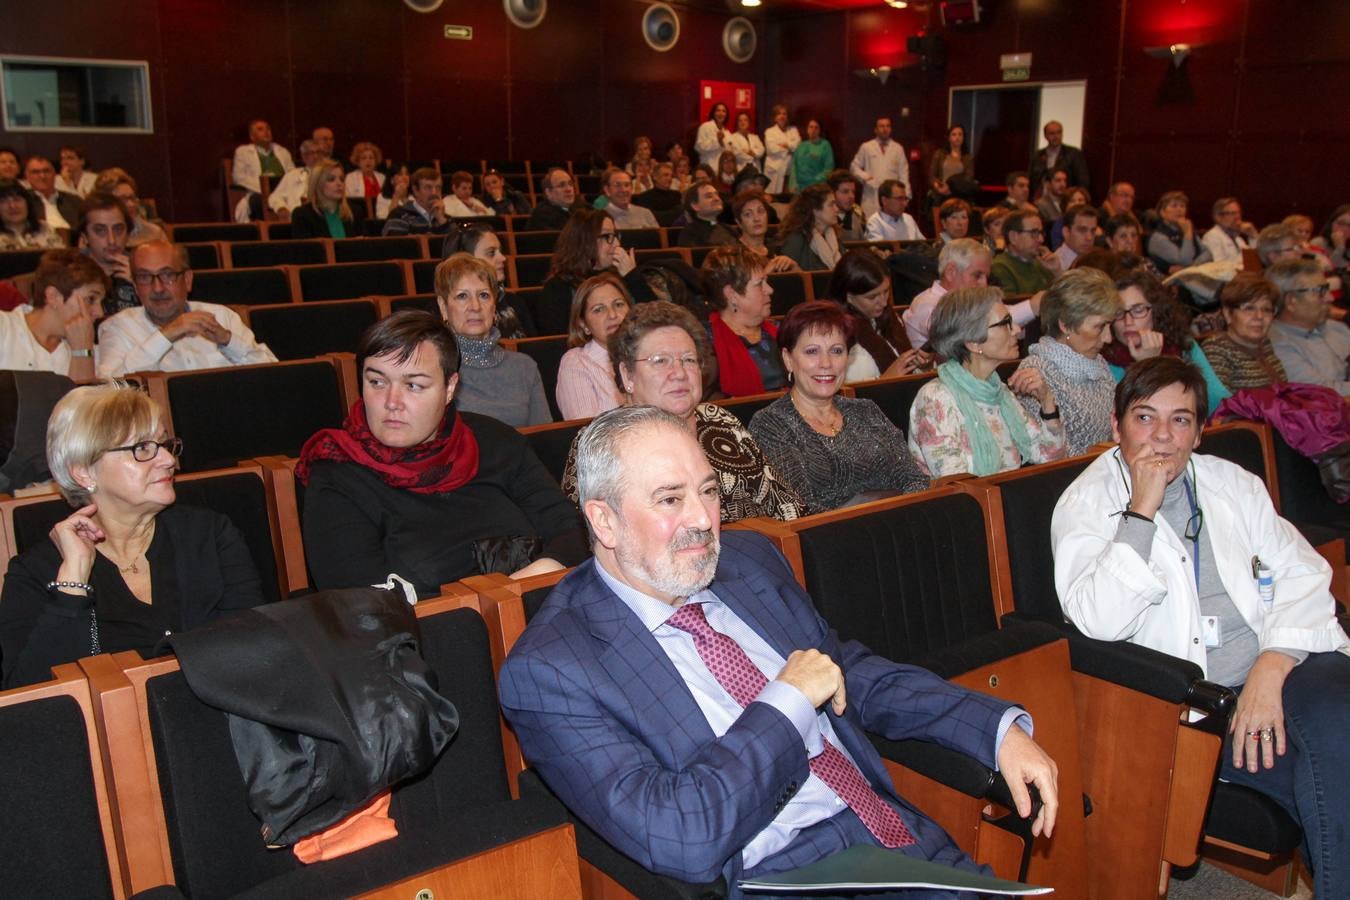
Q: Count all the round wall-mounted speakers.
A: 4